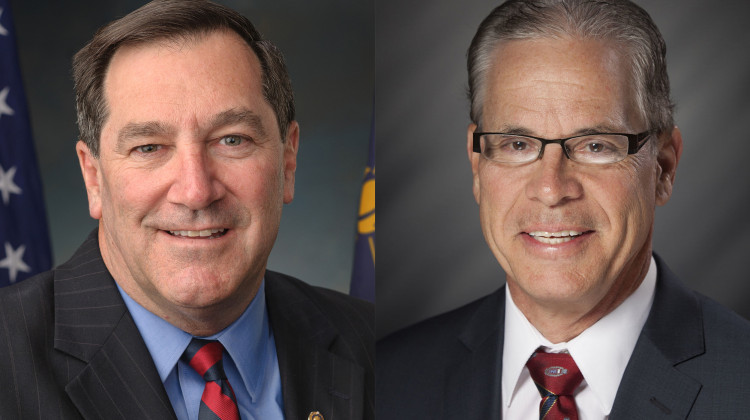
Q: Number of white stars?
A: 4